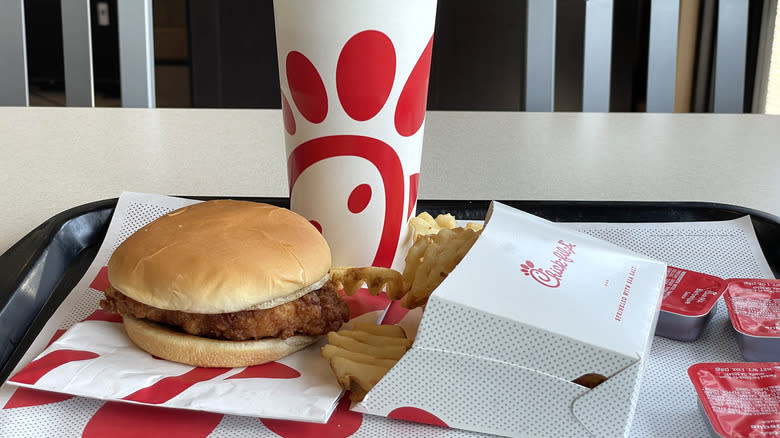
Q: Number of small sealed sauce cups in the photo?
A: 3